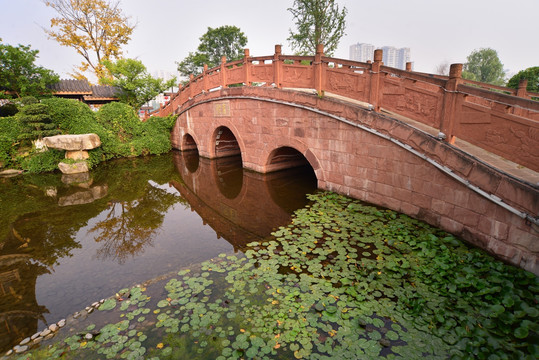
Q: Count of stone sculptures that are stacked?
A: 3